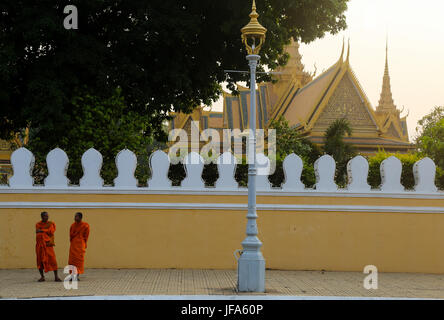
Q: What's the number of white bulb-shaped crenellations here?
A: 13